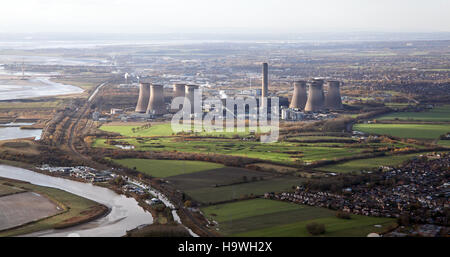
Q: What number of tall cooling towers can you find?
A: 8